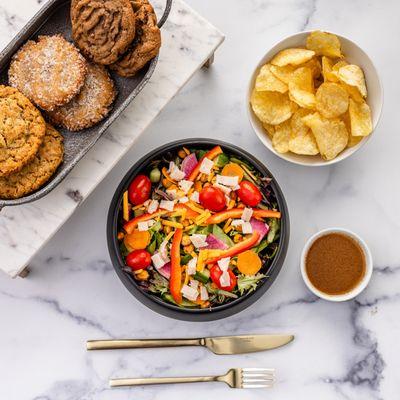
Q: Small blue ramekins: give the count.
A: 0